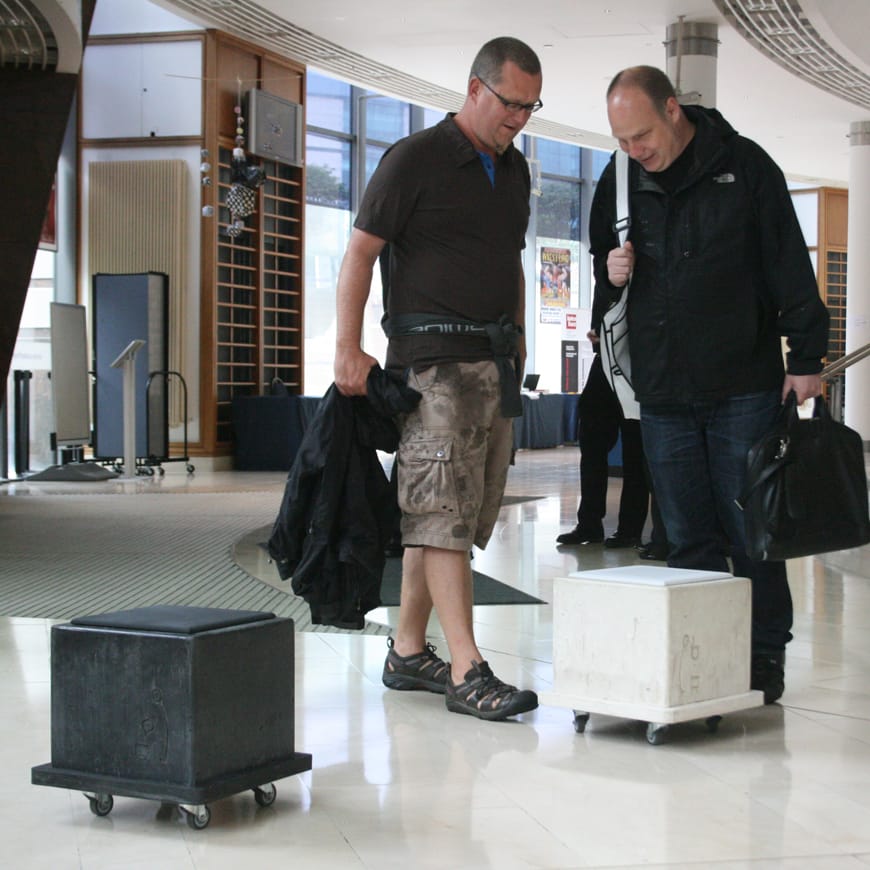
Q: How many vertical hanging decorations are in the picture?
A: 2